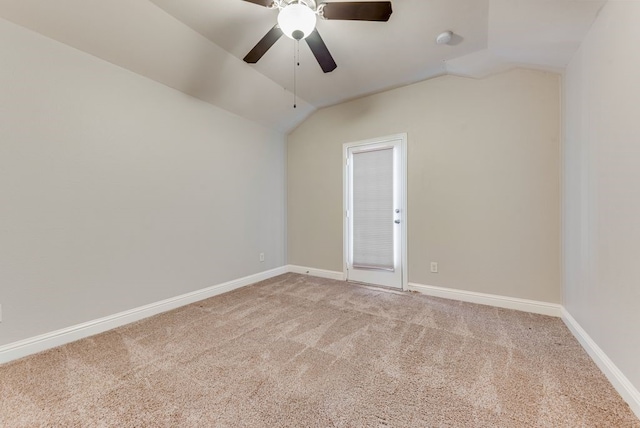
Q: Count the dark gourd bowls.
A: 0